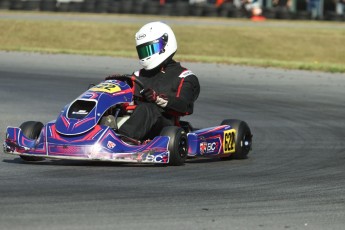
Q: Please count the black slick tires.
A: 3